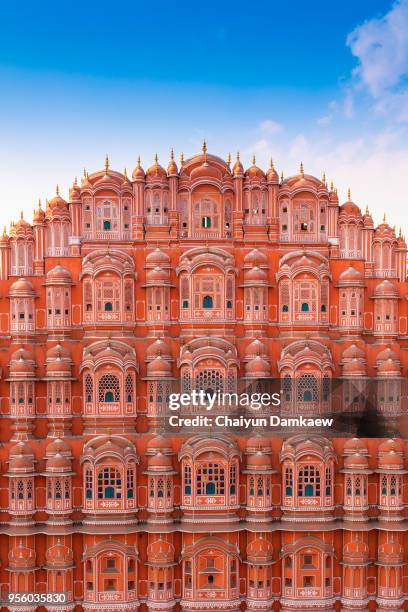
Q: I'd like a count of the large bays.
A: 15